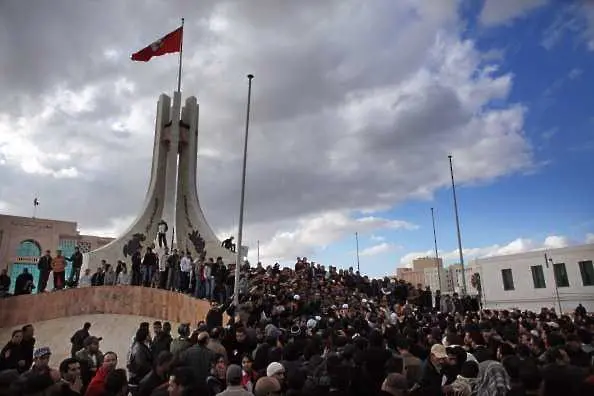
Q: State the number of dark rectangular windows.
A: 4